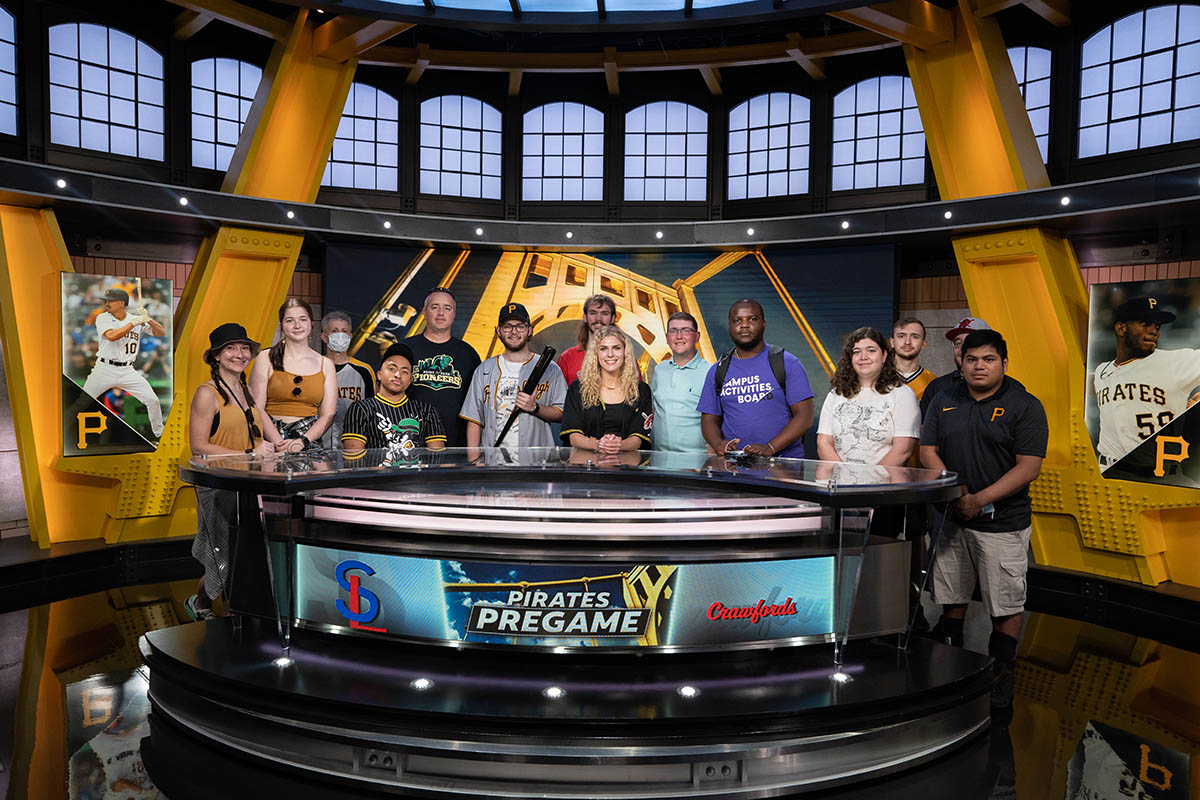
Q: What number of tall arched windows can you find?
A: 11